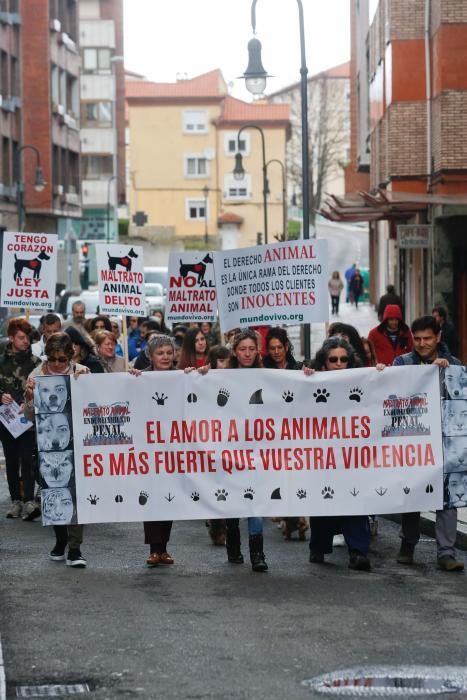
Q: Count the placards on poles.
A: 4